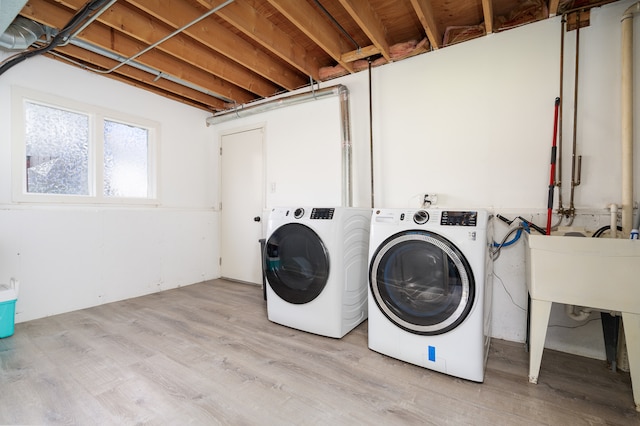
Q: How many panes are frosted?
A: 2